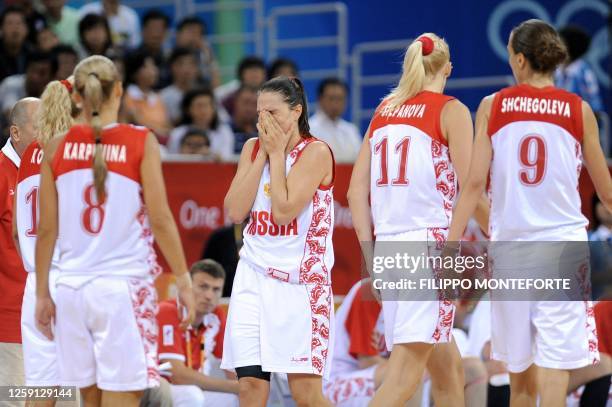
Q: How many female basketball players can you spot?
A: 5